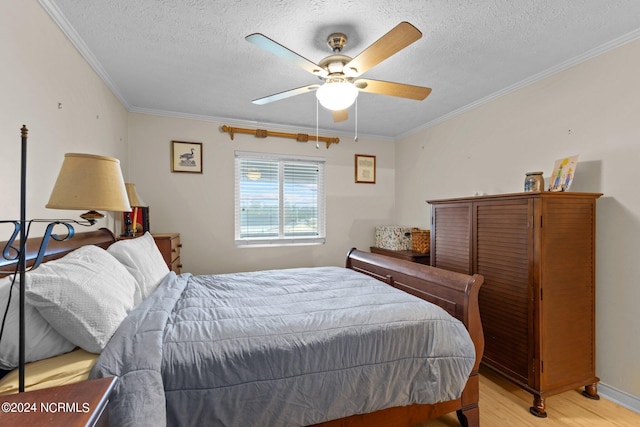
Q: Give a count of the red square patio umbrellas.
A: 0